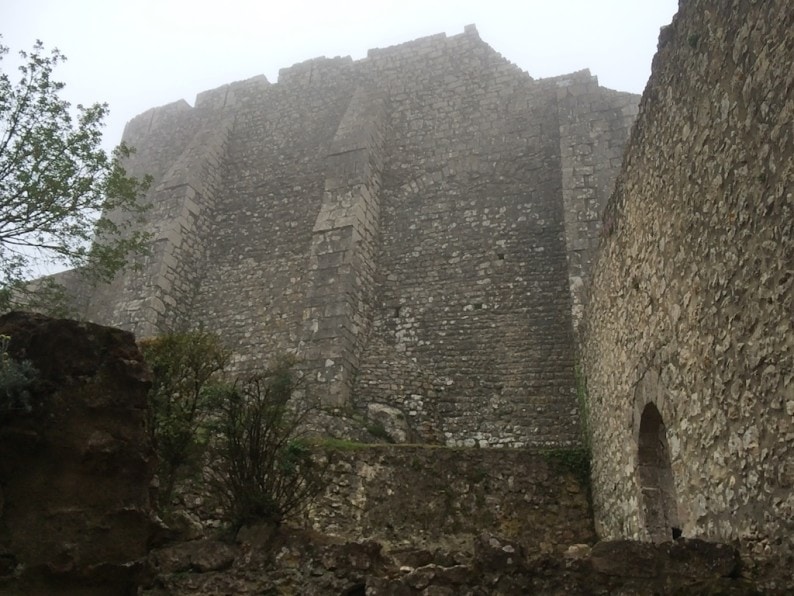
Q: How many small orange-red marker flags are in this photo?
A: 0